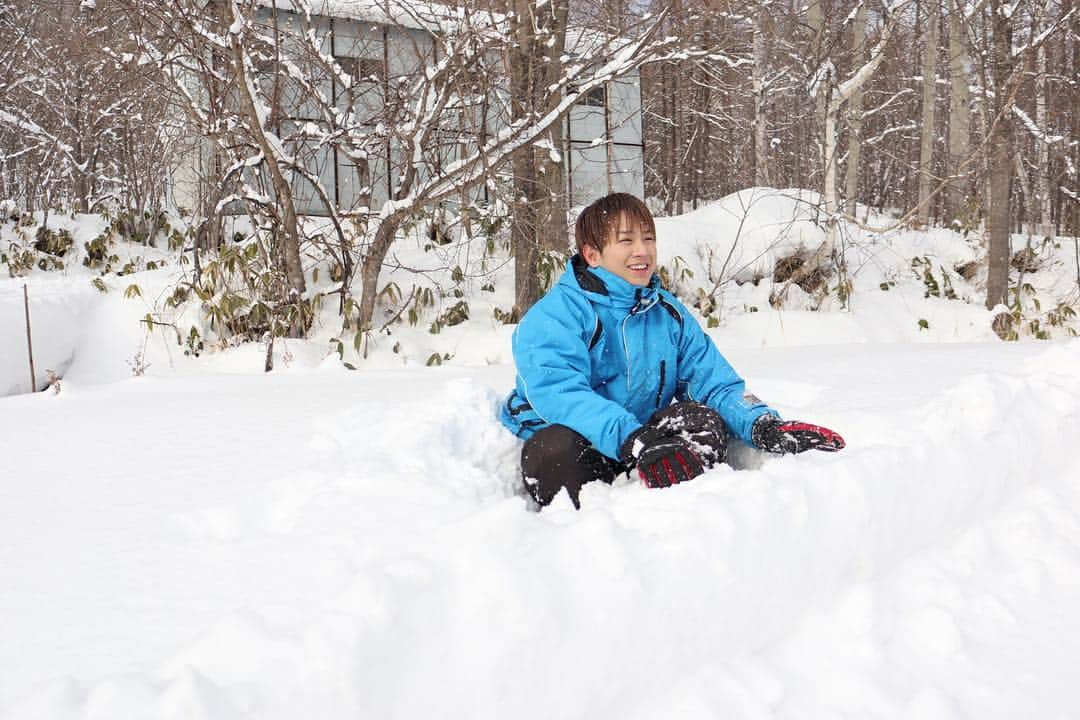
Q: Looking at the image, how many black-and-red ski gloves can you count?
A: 2